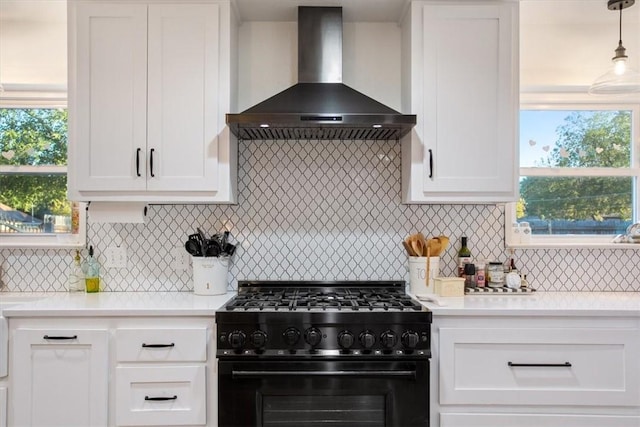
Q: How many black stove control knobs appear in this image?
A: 8